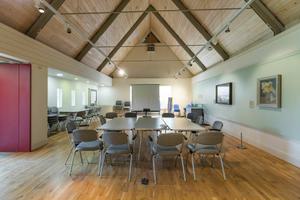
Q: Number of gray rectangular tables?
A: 3